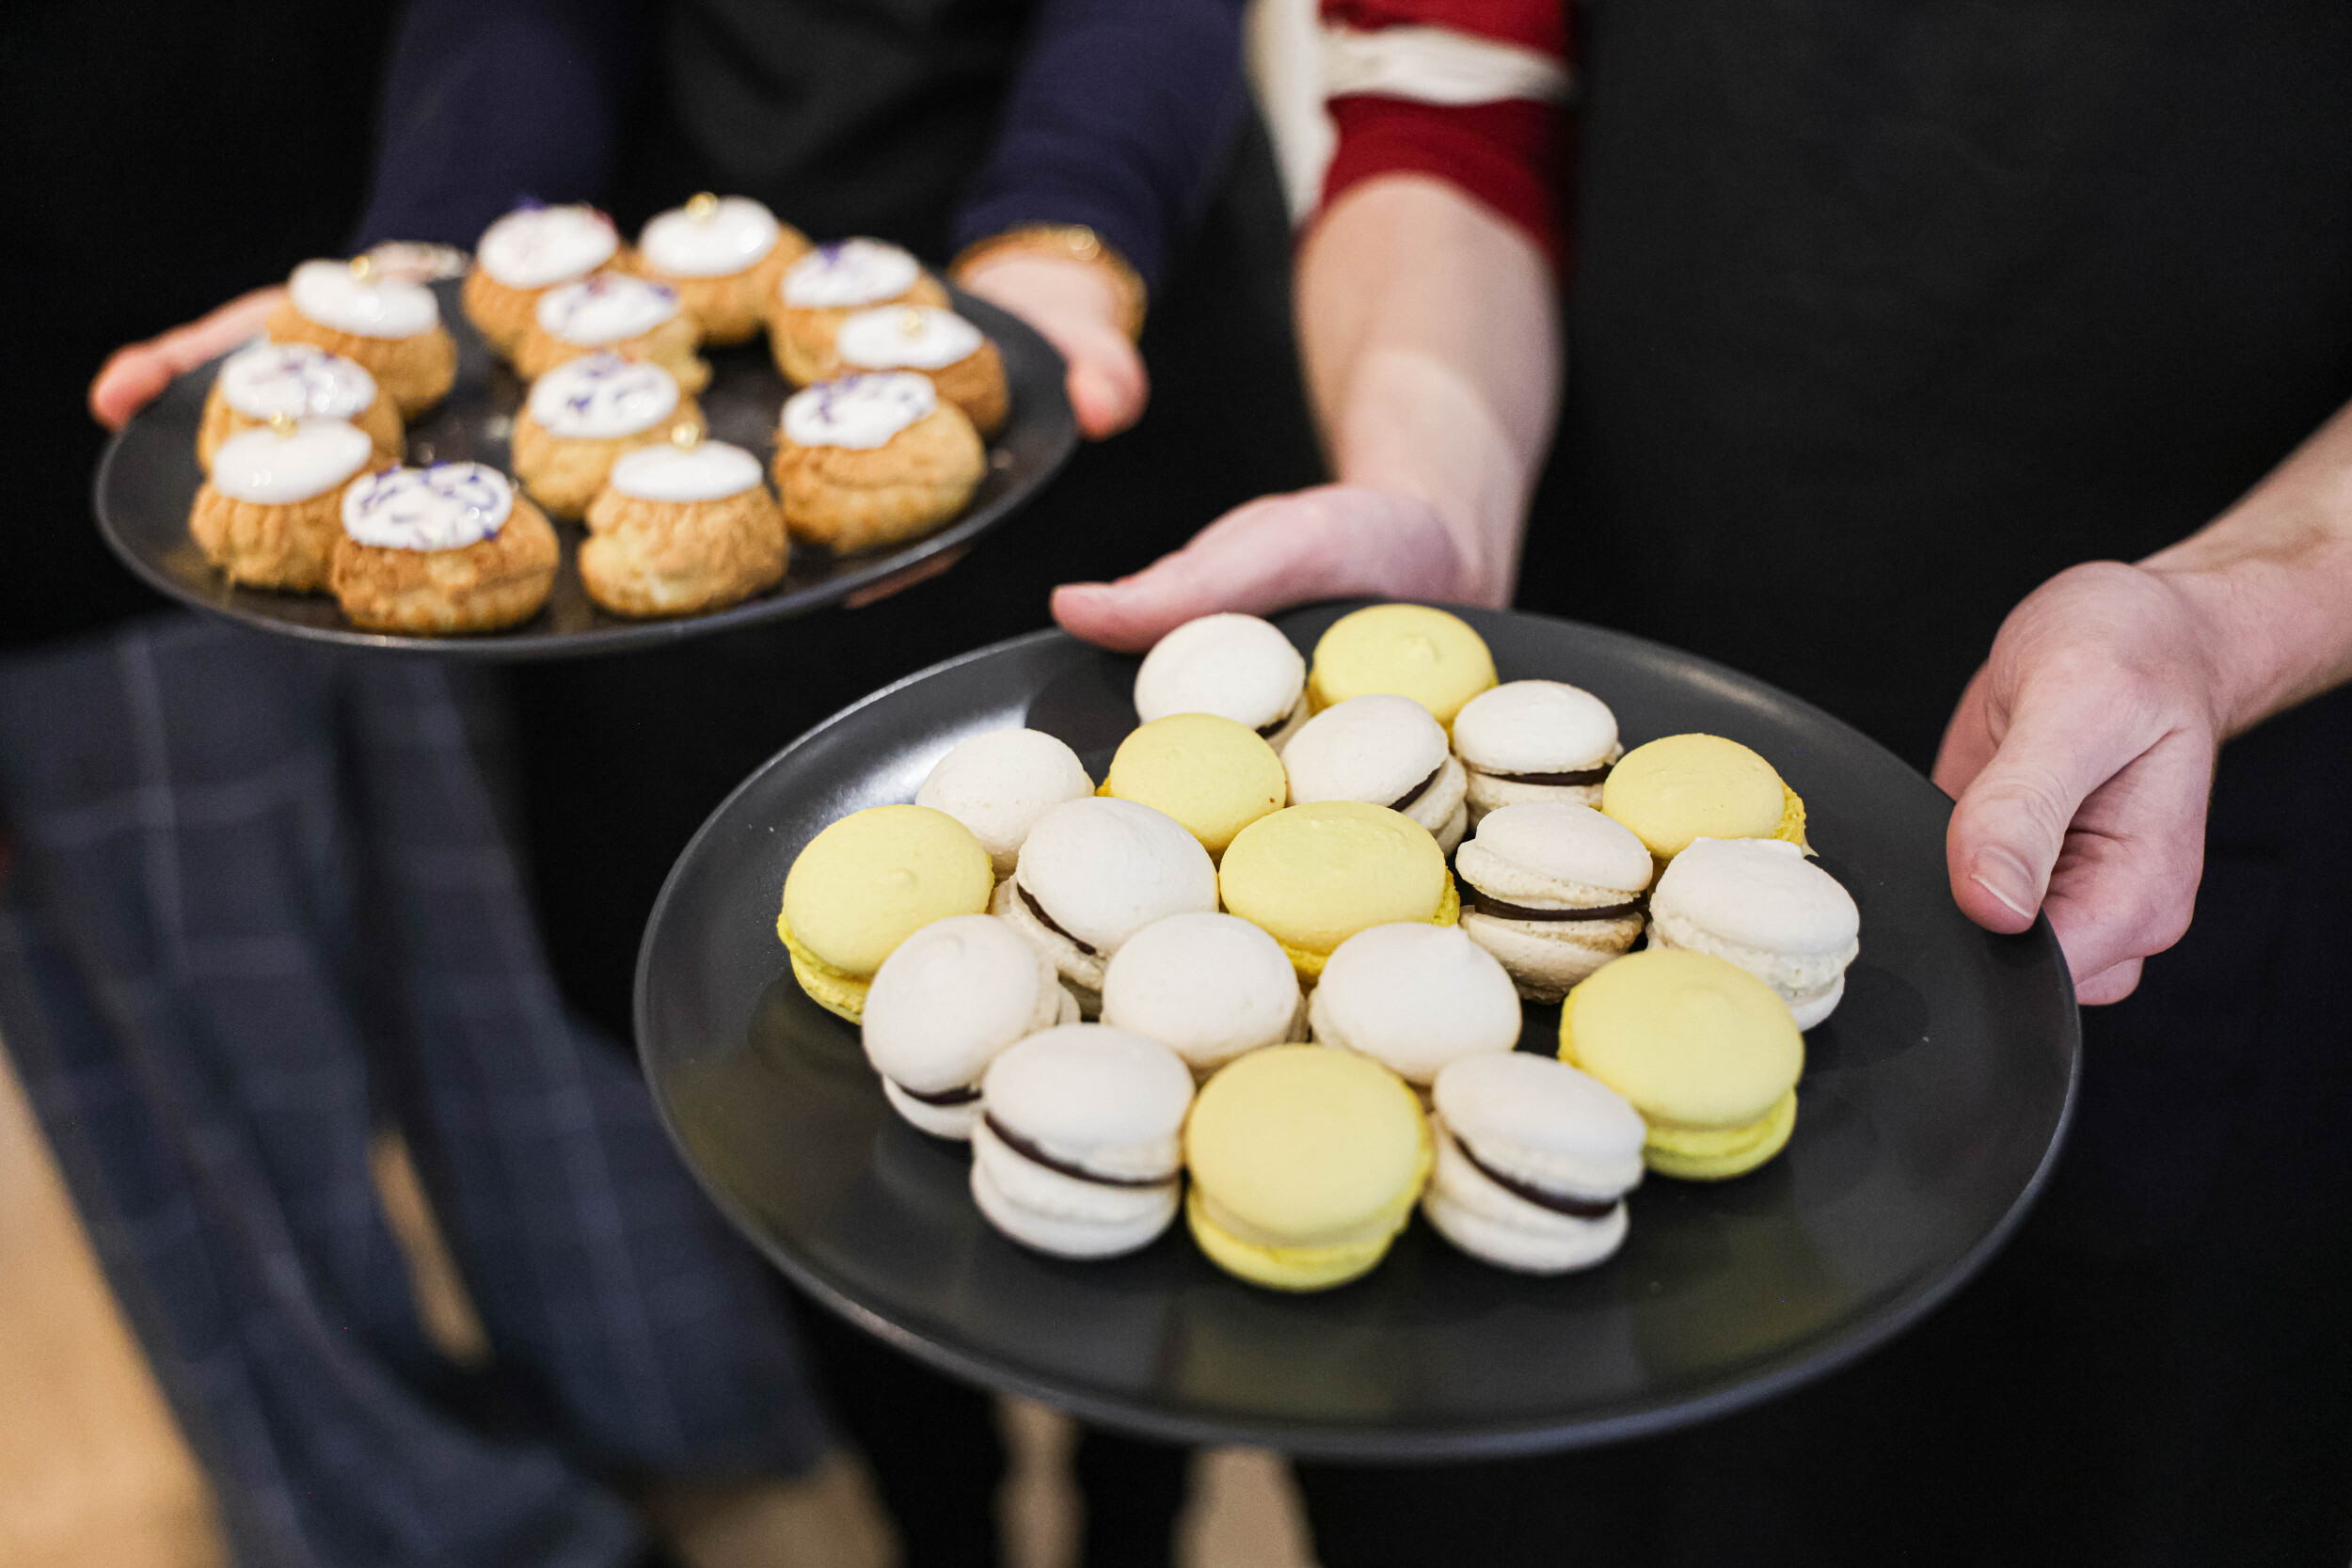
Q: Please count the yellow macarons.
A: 7